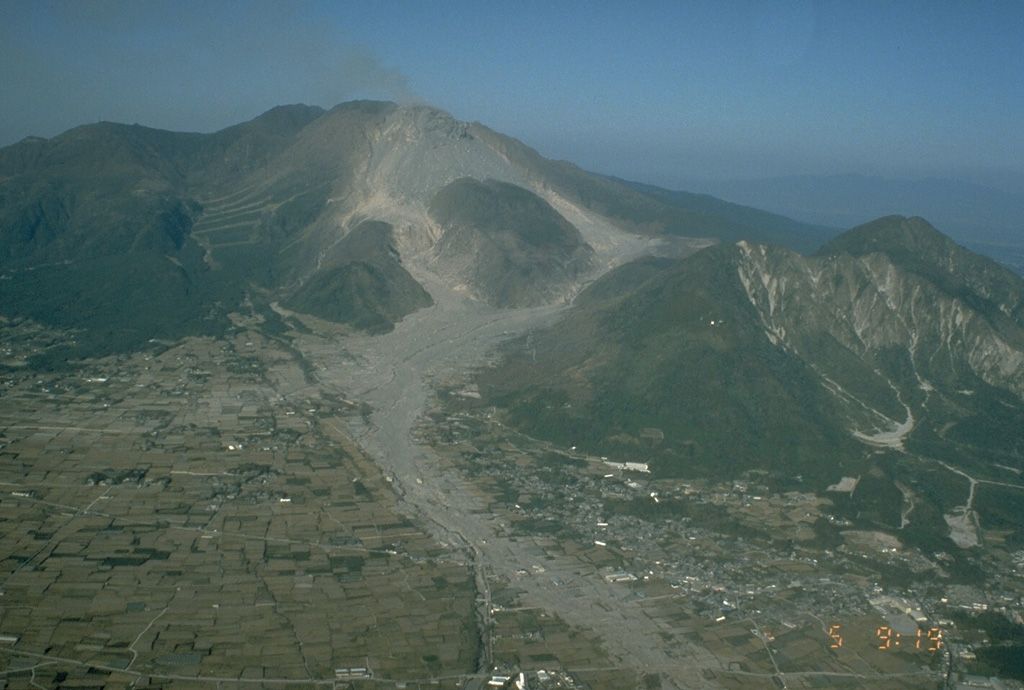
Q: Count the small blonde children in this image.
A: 0